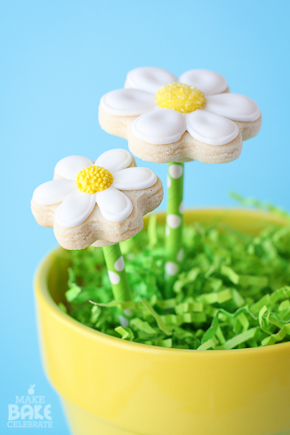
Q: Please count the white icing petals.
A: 12